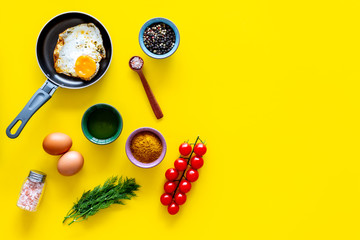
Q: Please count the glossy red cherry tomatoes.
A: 11